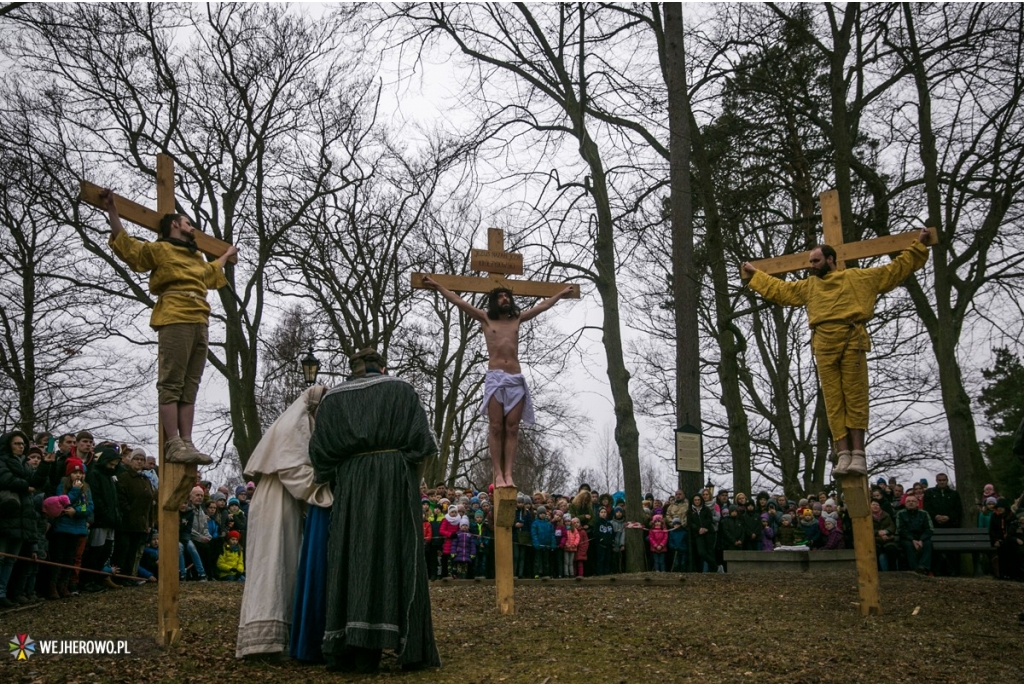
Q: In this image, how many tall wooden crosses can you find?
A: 3